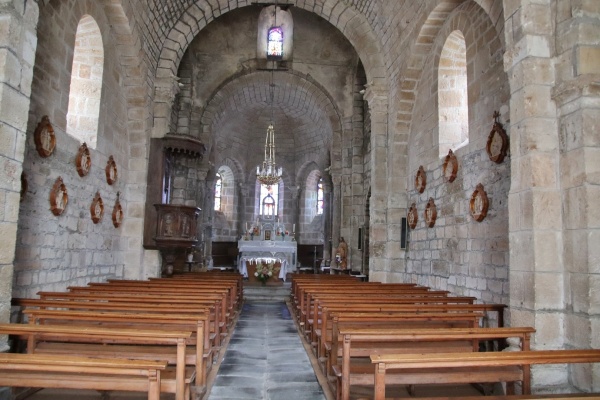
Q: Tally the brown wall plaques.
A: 13